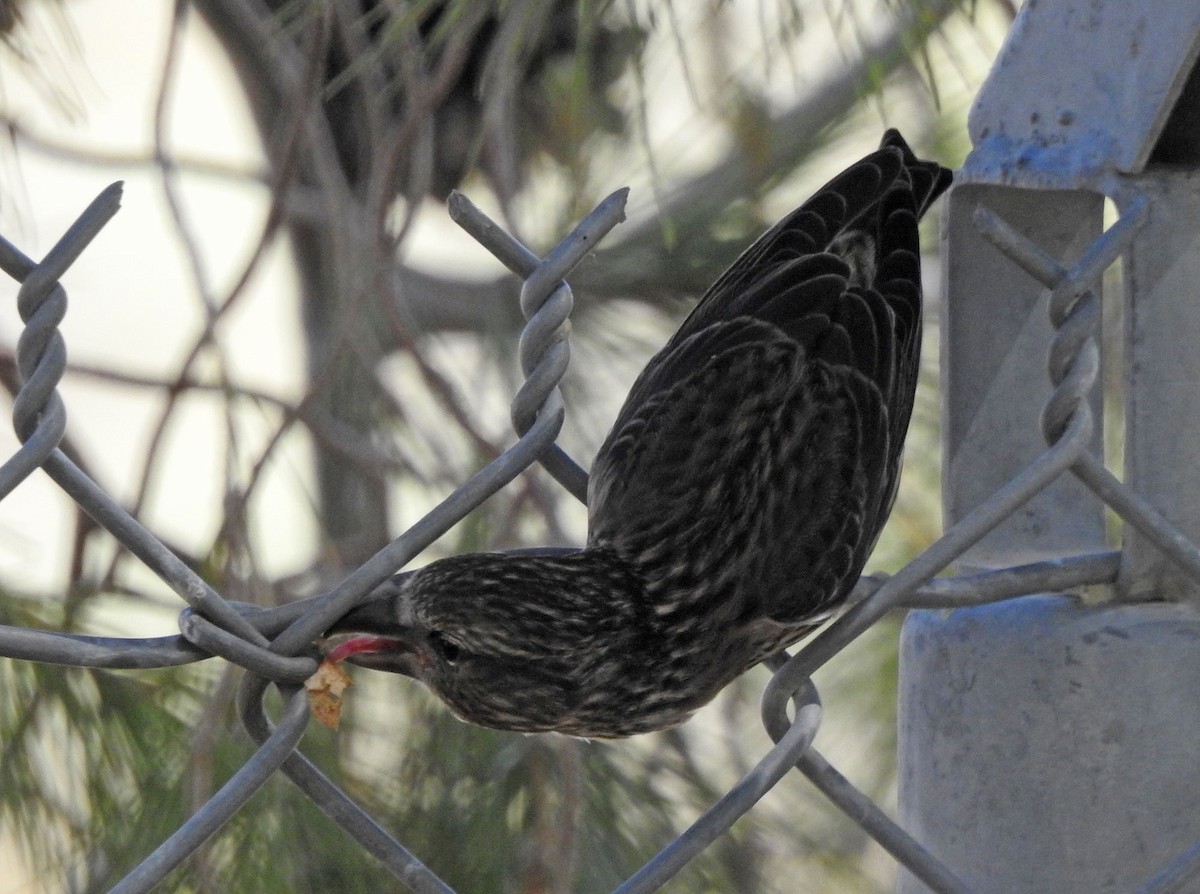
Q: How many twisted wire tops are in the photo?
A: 3